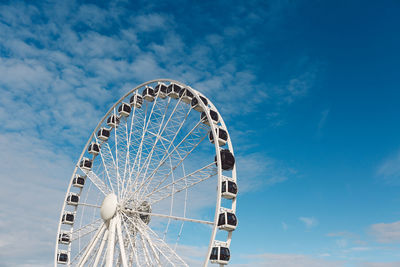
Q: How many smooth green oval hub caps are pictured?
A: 0